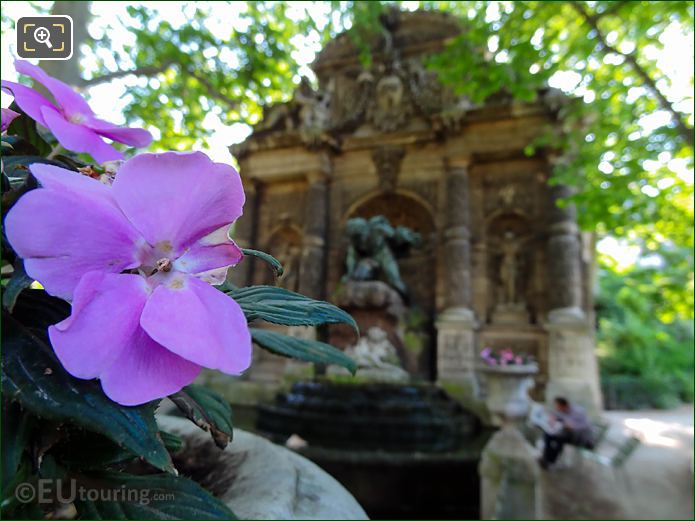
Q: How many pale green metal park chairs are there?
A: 2